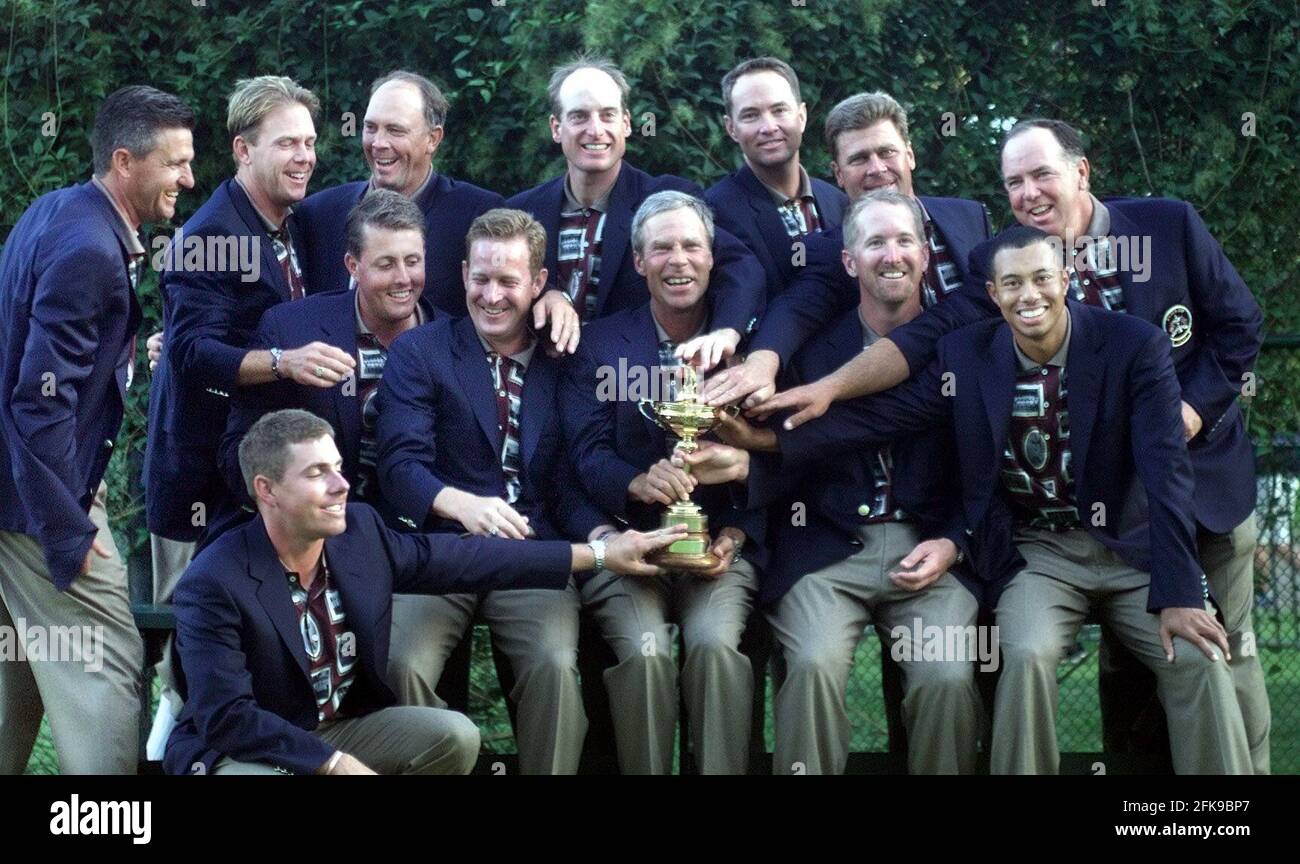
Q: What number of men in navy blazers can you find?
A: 13